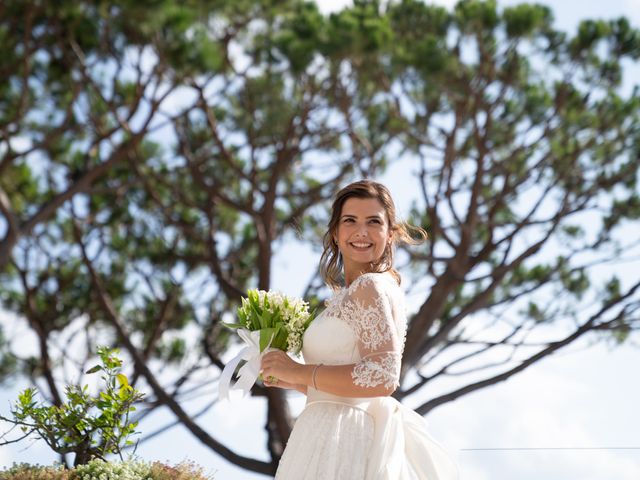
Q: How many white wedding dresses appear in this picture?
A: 1